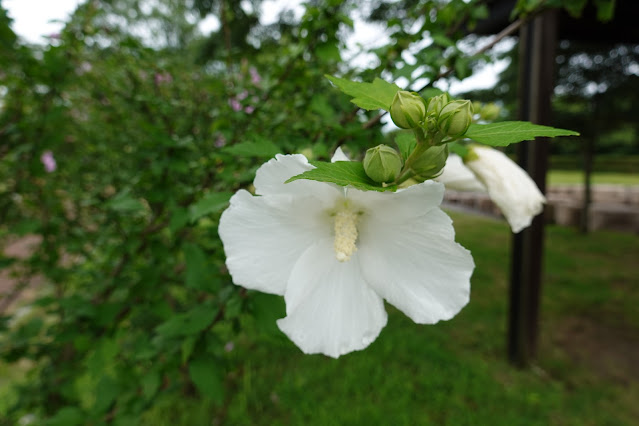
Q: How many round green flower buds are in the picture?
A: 5